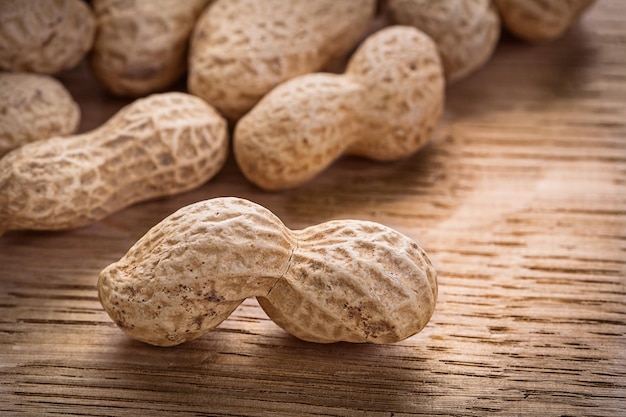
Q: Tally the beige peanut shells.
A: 9